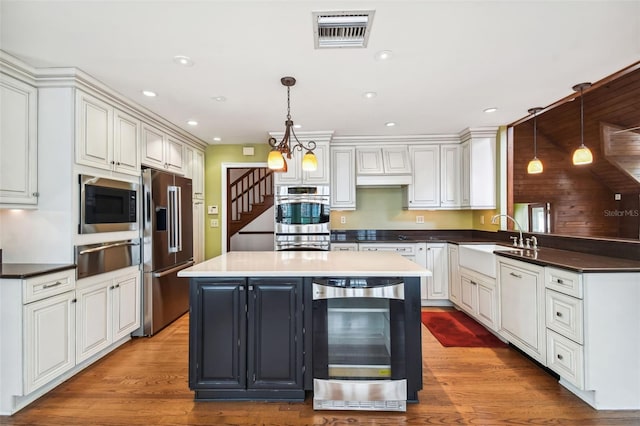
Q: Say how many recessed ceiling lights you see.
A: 10